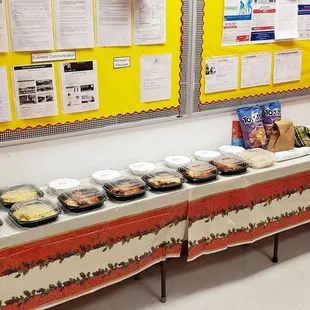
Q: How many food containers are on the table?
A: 14